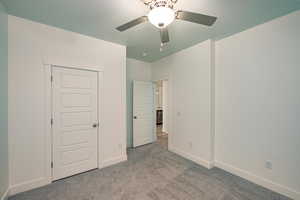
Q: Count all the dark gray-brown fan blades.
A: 3